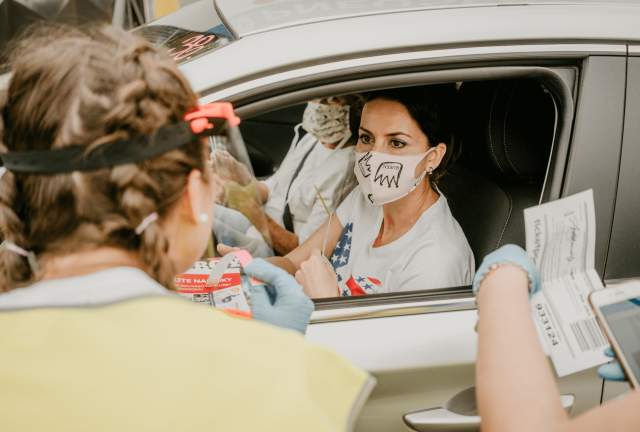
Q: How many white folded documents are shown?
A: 1